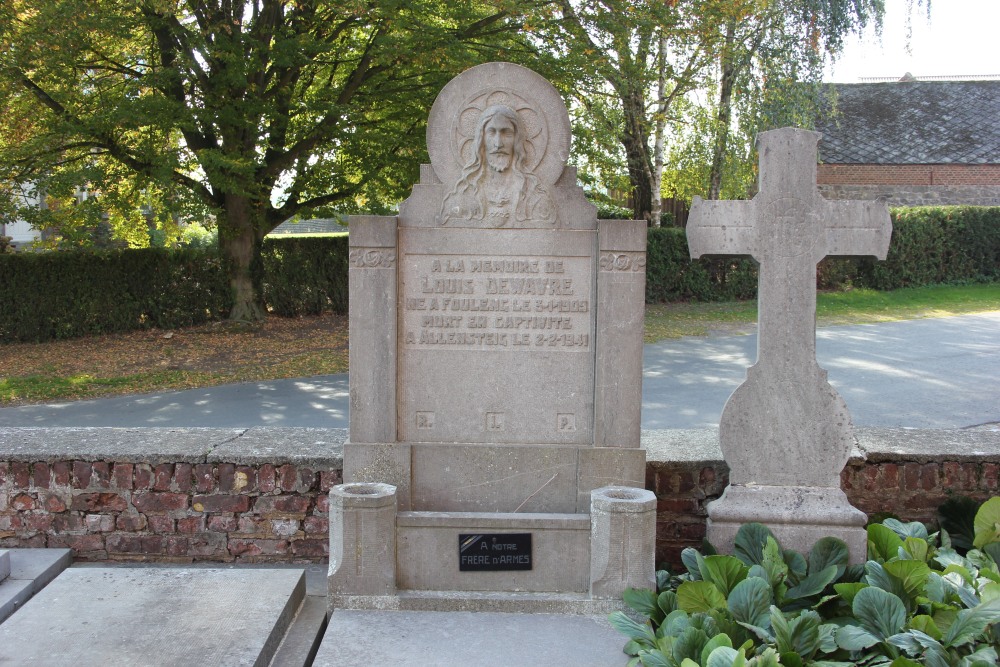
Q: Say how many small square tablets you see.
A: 3